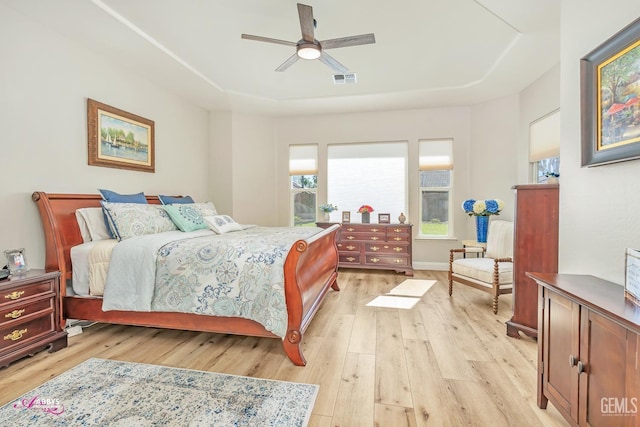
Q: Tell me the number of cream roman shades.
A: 3